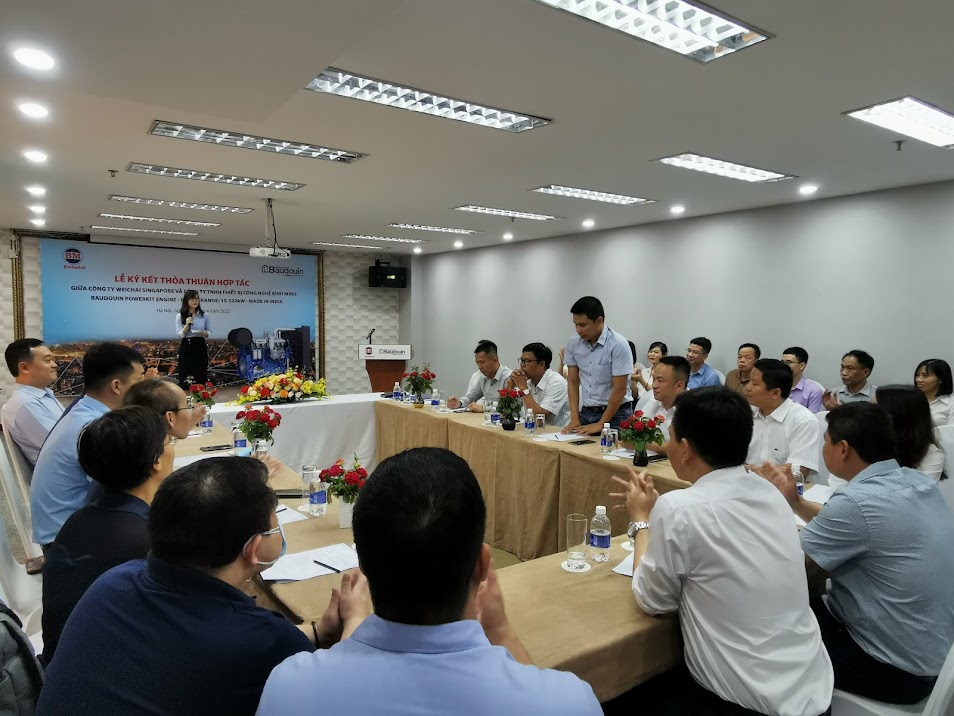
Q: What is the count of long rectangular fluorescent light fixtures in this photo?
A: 14